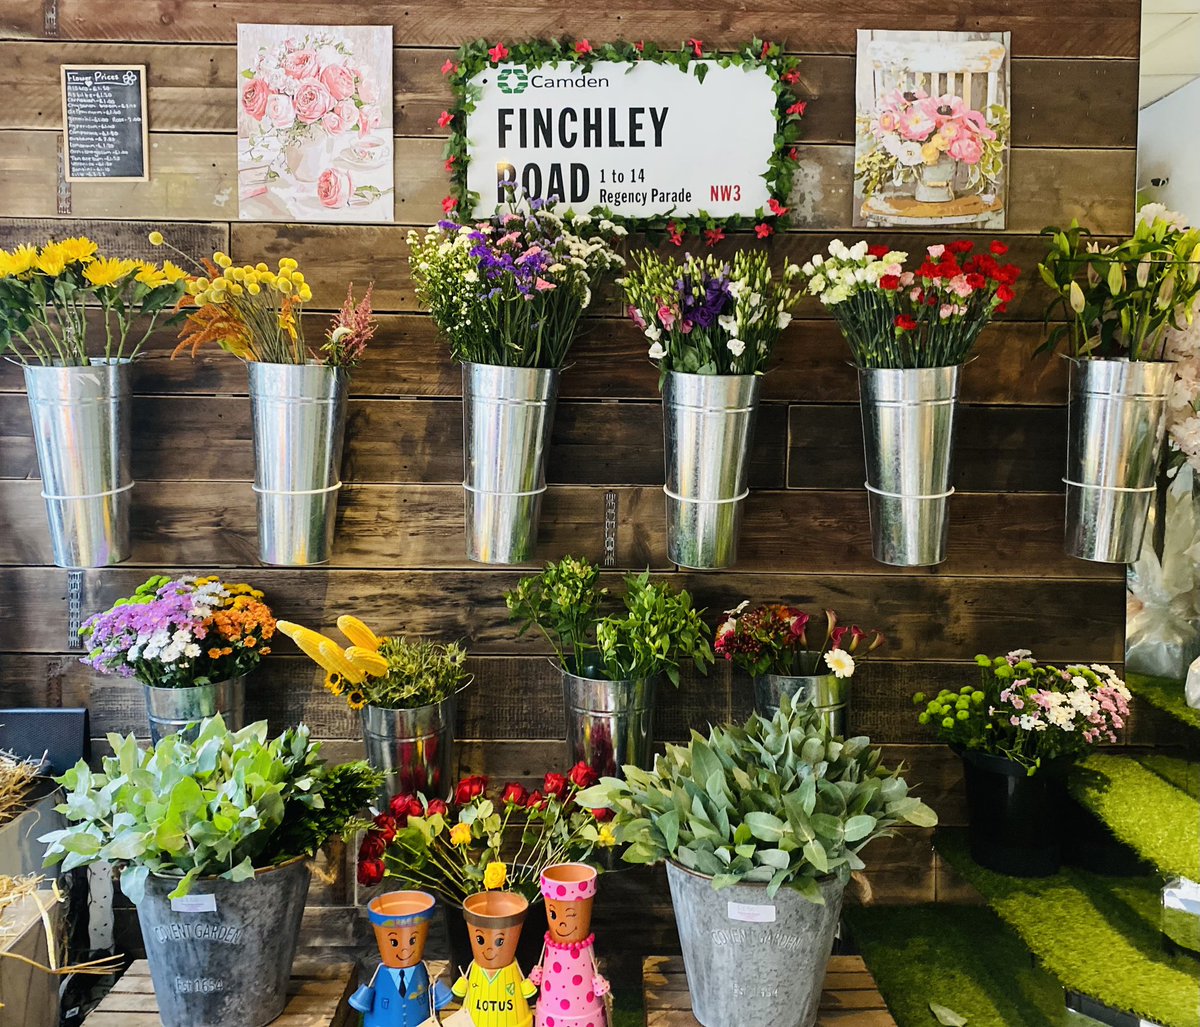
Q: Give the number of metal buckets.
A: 12